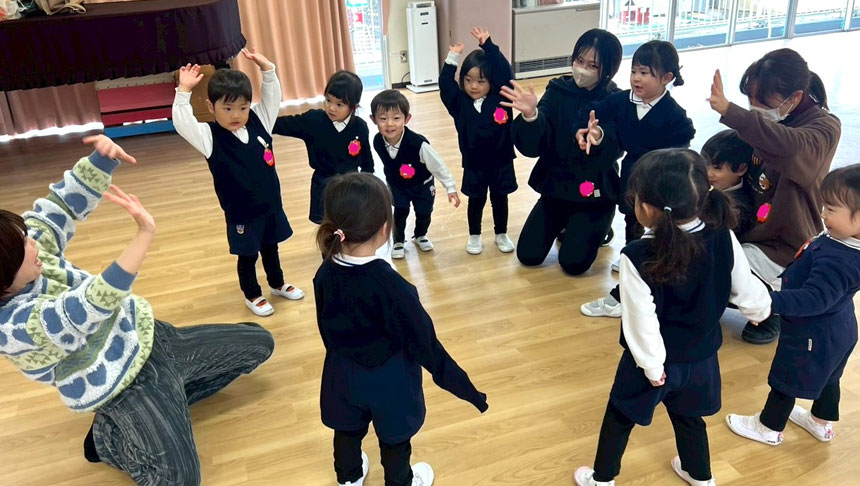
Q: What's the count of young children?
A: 9